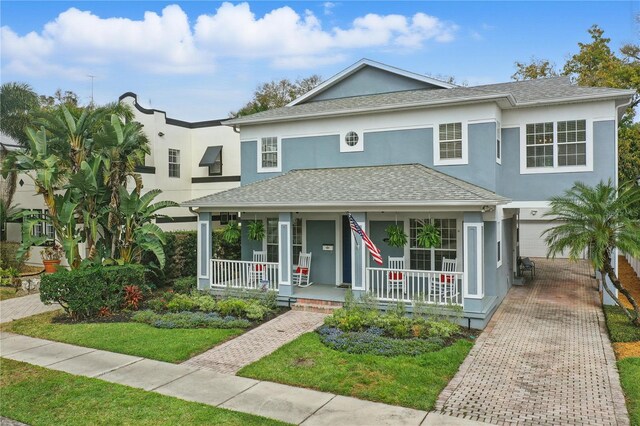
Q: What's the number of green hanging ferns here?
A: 4